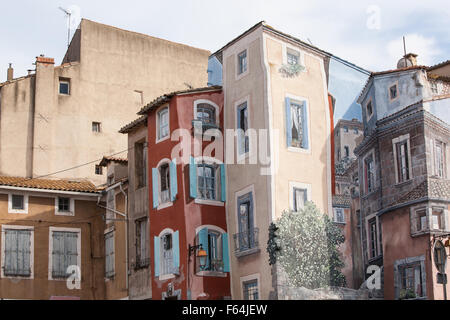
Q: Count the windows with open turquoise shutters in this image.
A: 4